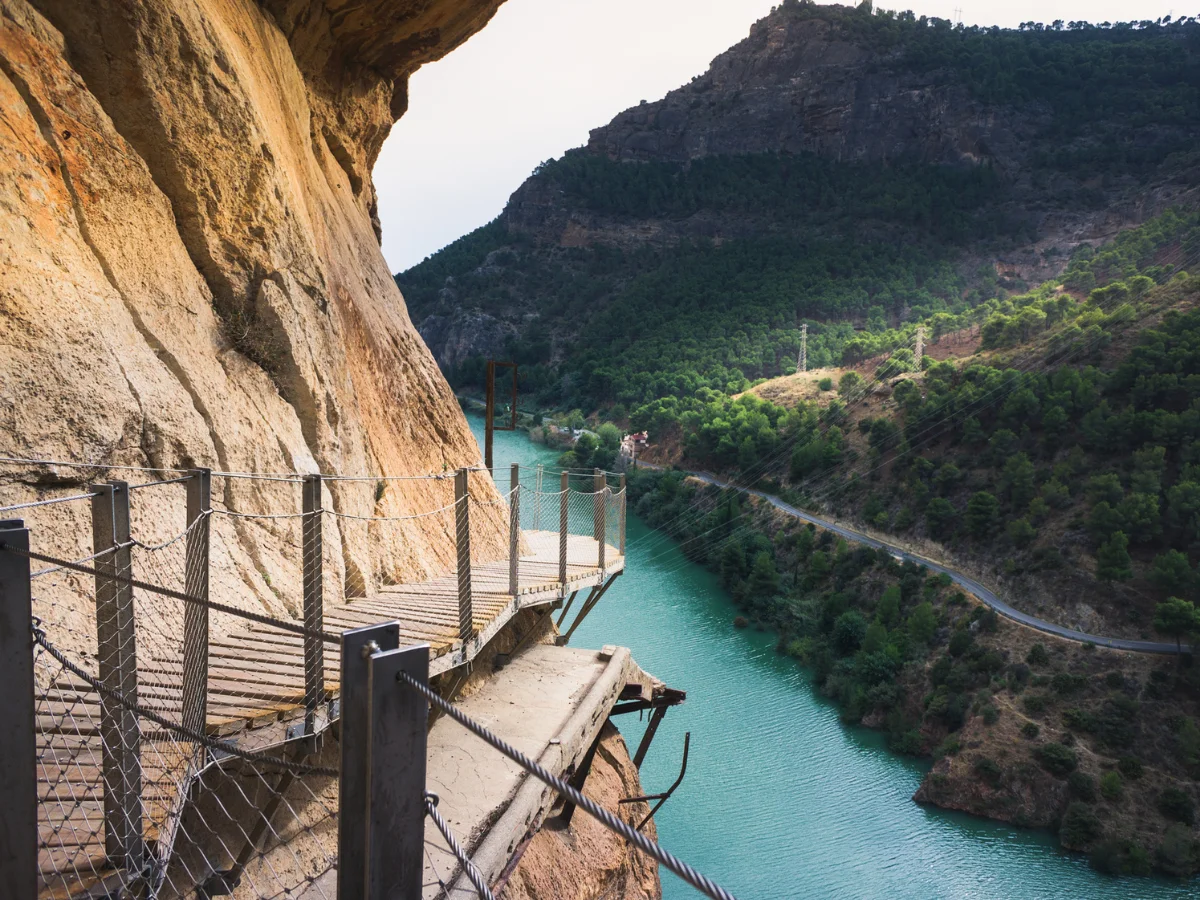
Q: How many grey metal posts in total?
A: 12